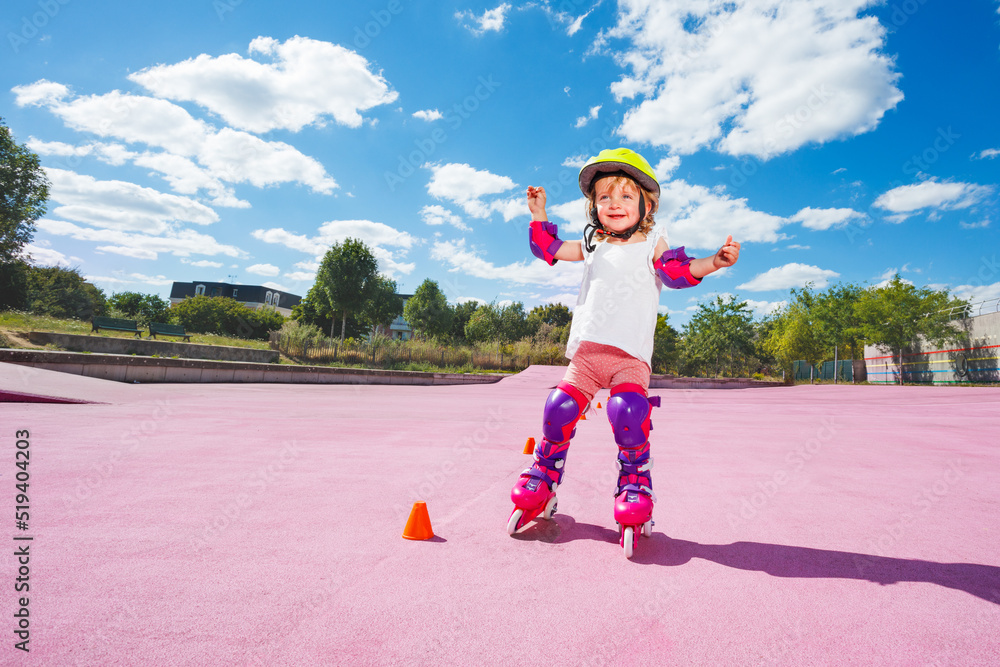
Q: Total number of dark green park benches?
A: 2